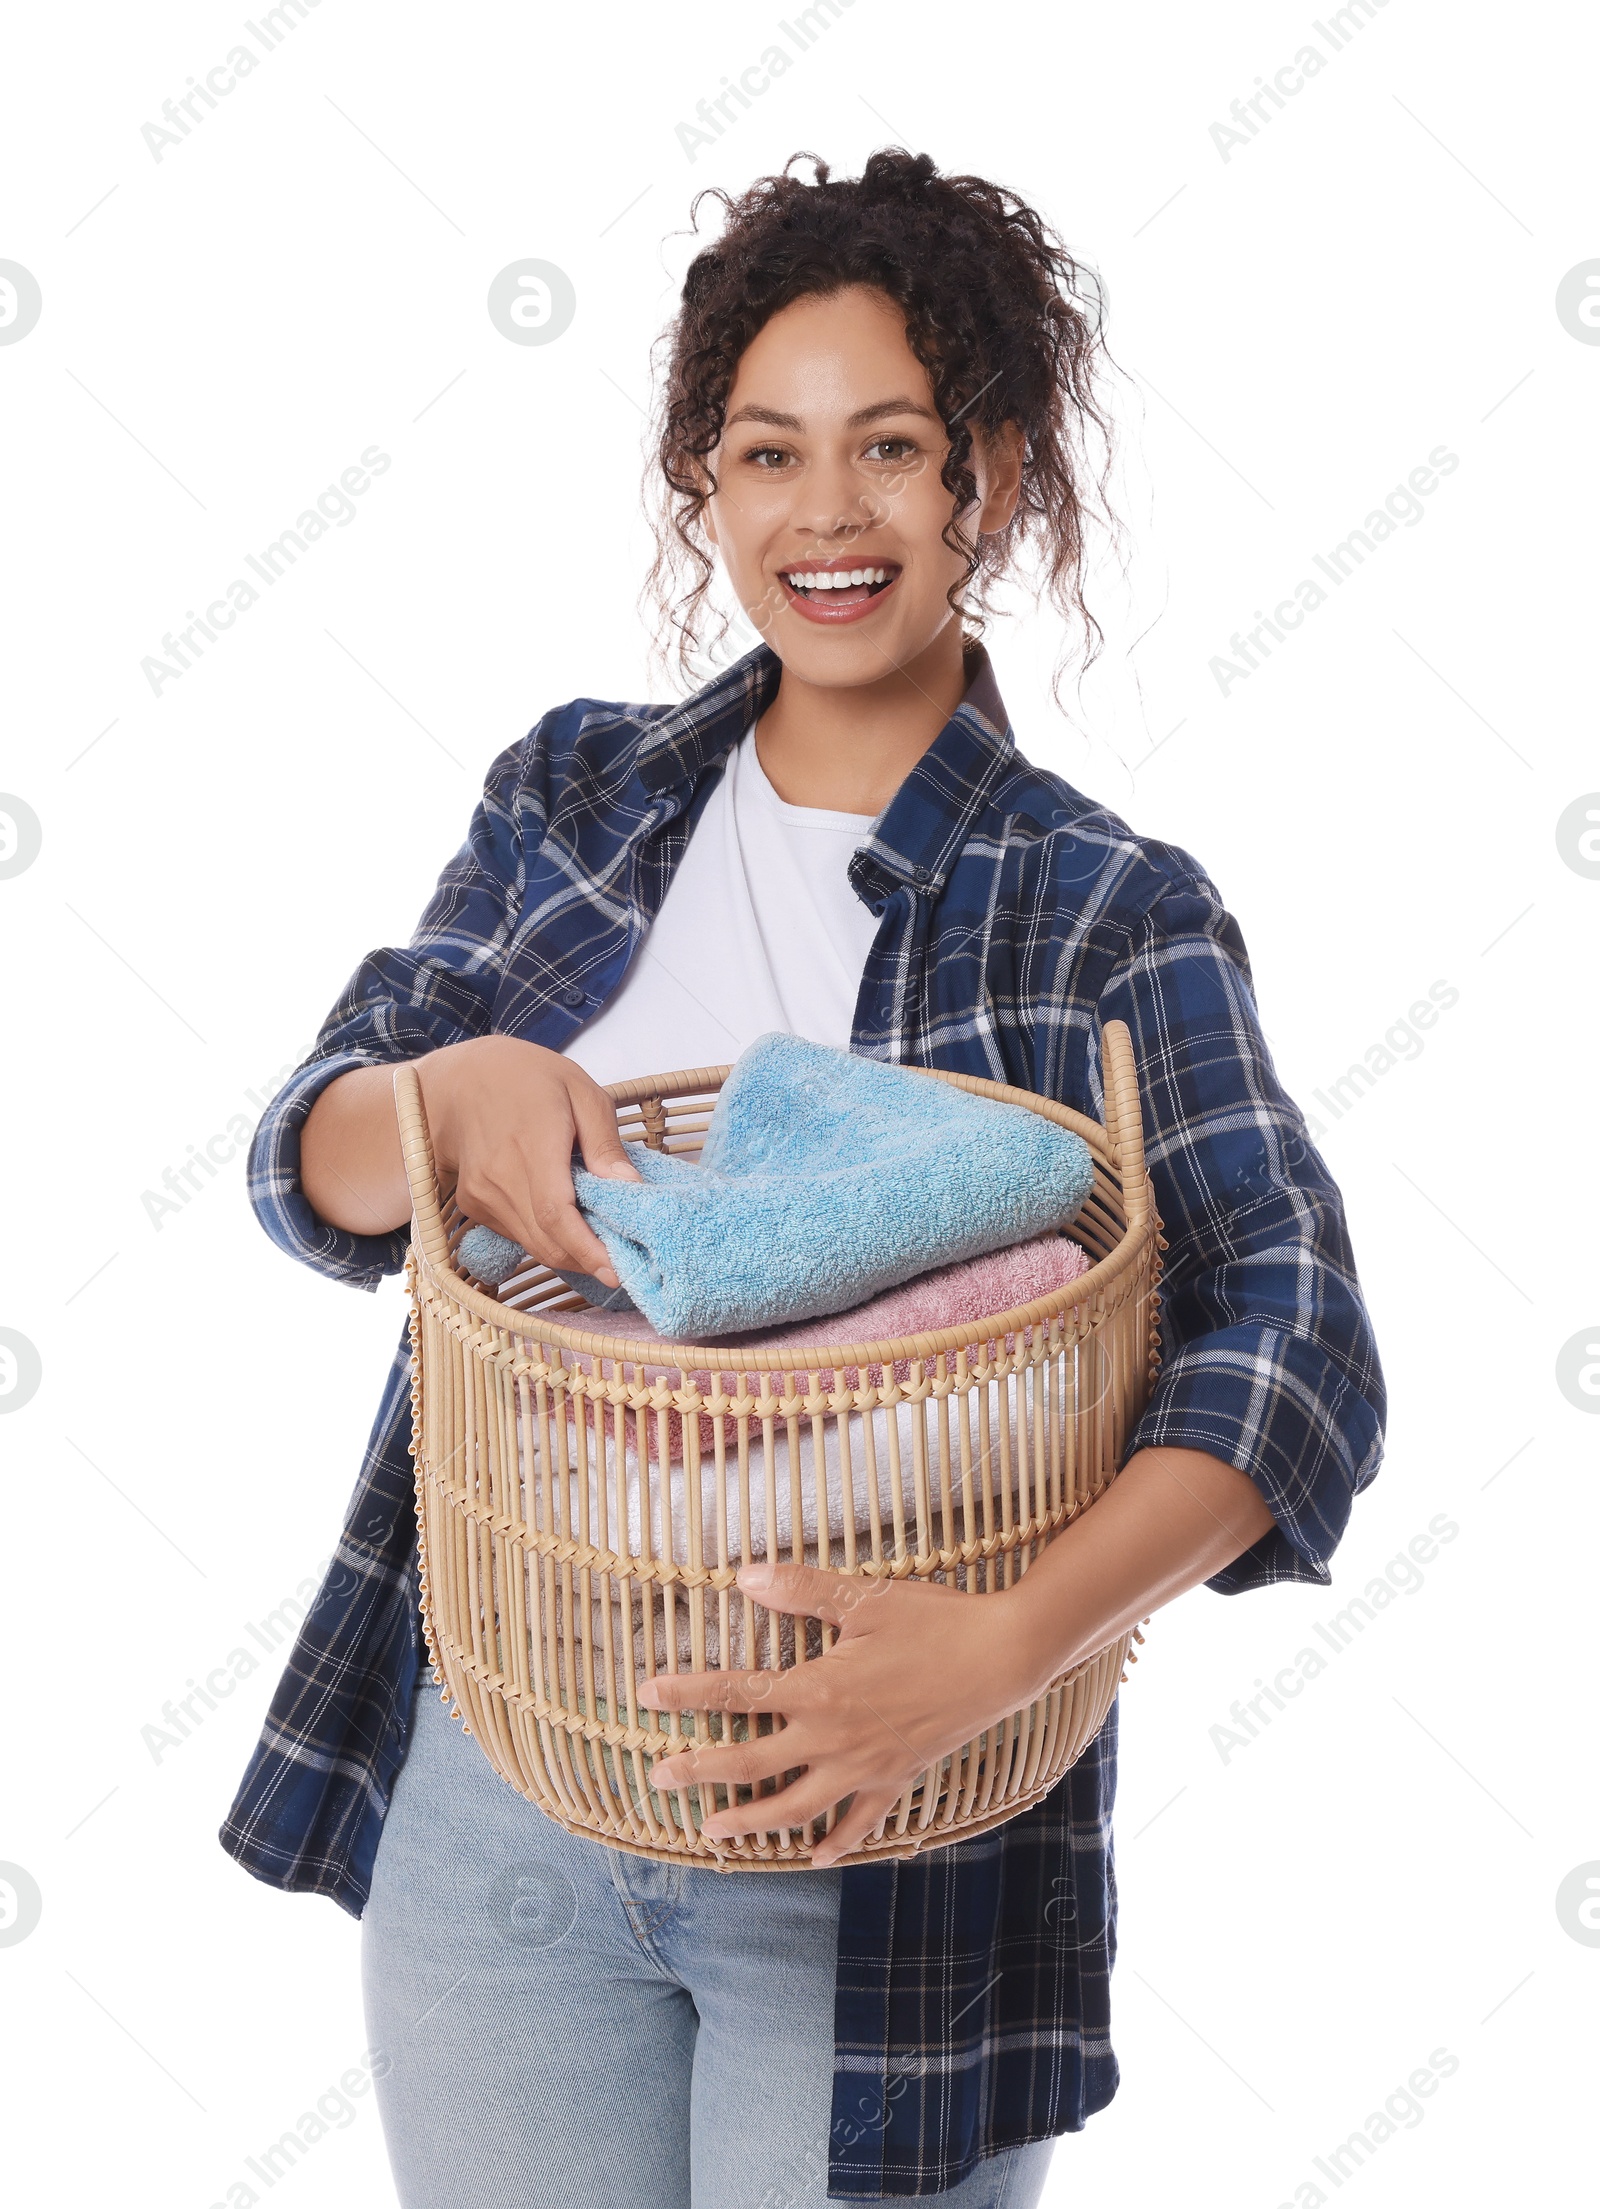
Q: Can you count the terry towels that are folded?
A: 5